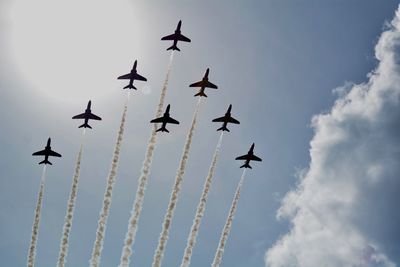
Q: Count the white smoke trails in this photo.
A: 7